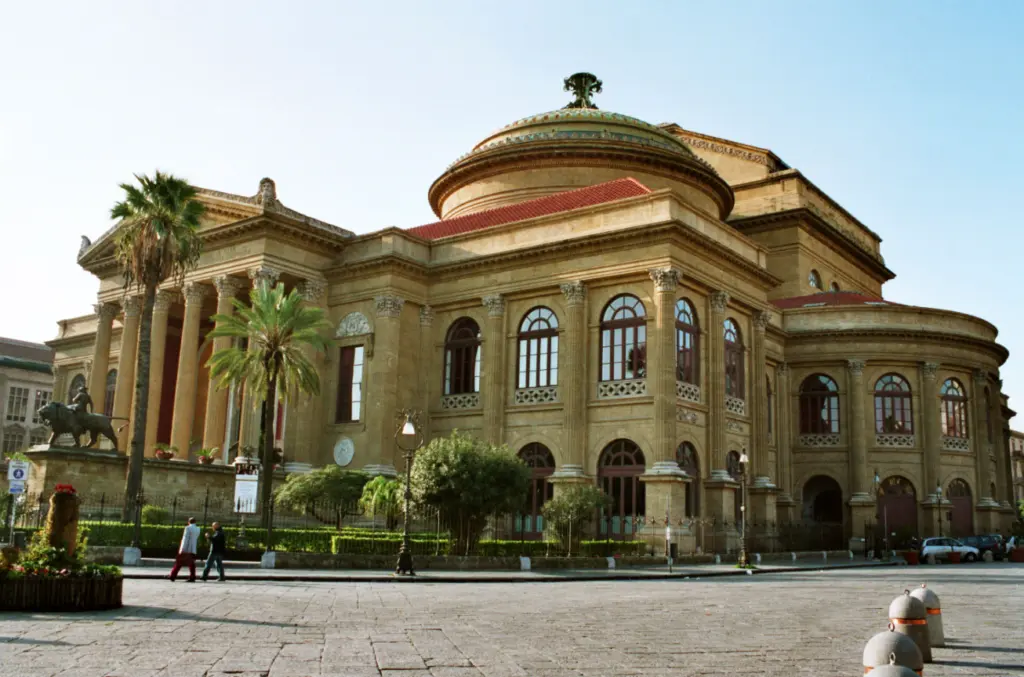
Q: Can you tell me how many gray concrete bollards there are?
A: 4